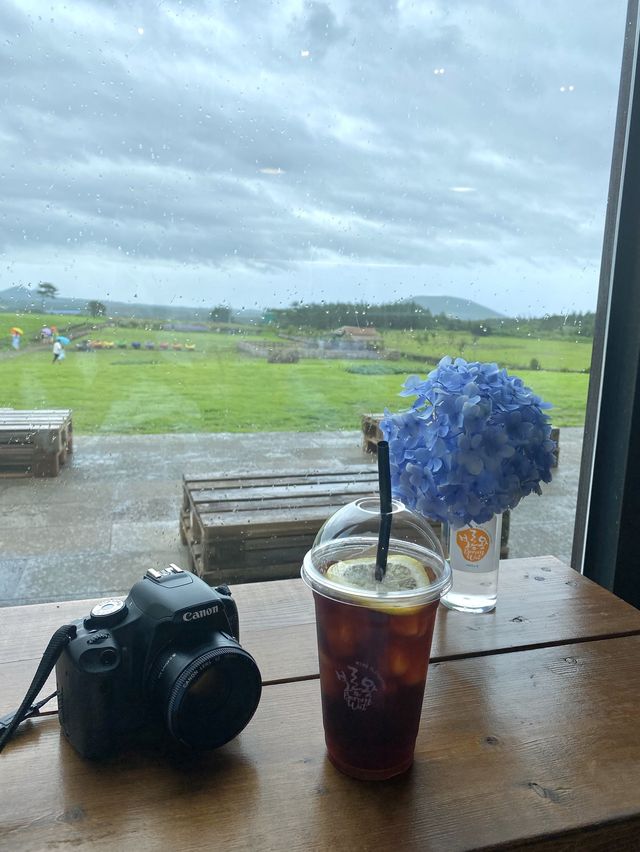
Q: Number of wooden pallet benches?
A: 3